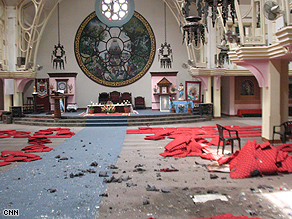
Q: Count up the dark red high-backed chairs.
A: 4